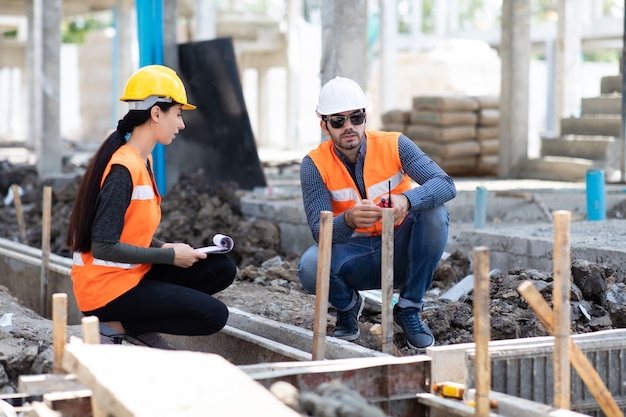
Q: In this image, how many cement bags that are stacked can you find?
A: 12